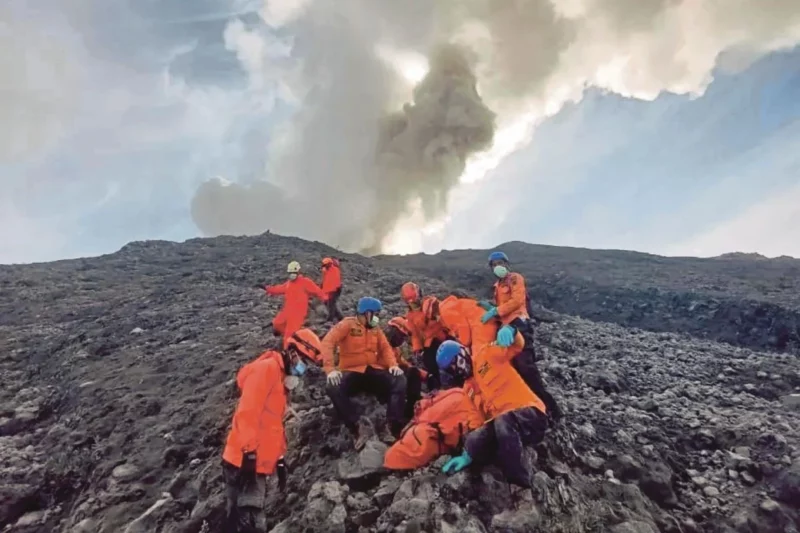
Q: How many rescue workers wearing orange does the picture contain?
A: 9